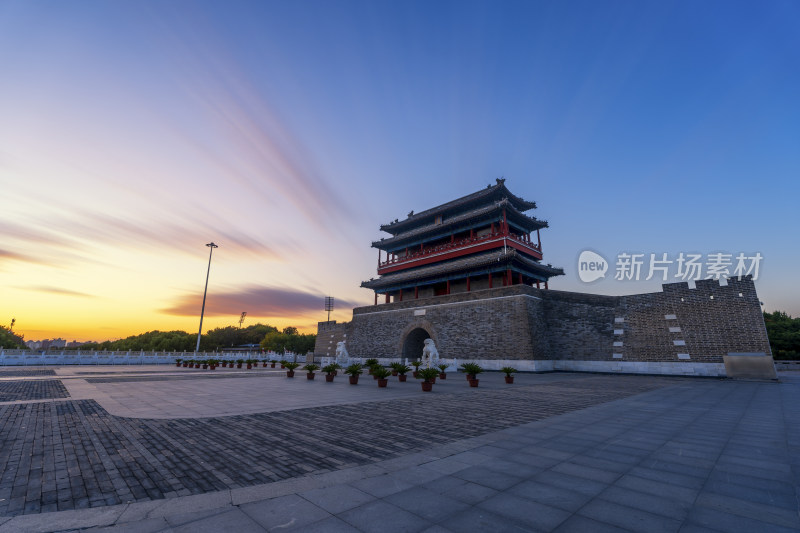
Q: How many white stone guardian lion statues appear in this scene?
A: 2